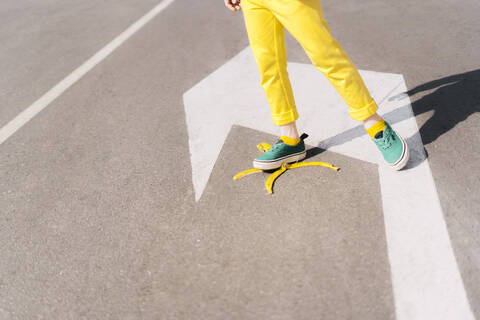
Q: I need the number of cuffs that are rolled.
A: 2